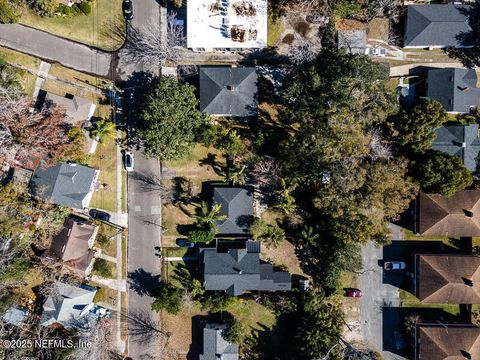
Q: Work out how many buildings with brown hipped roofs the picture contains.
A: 3